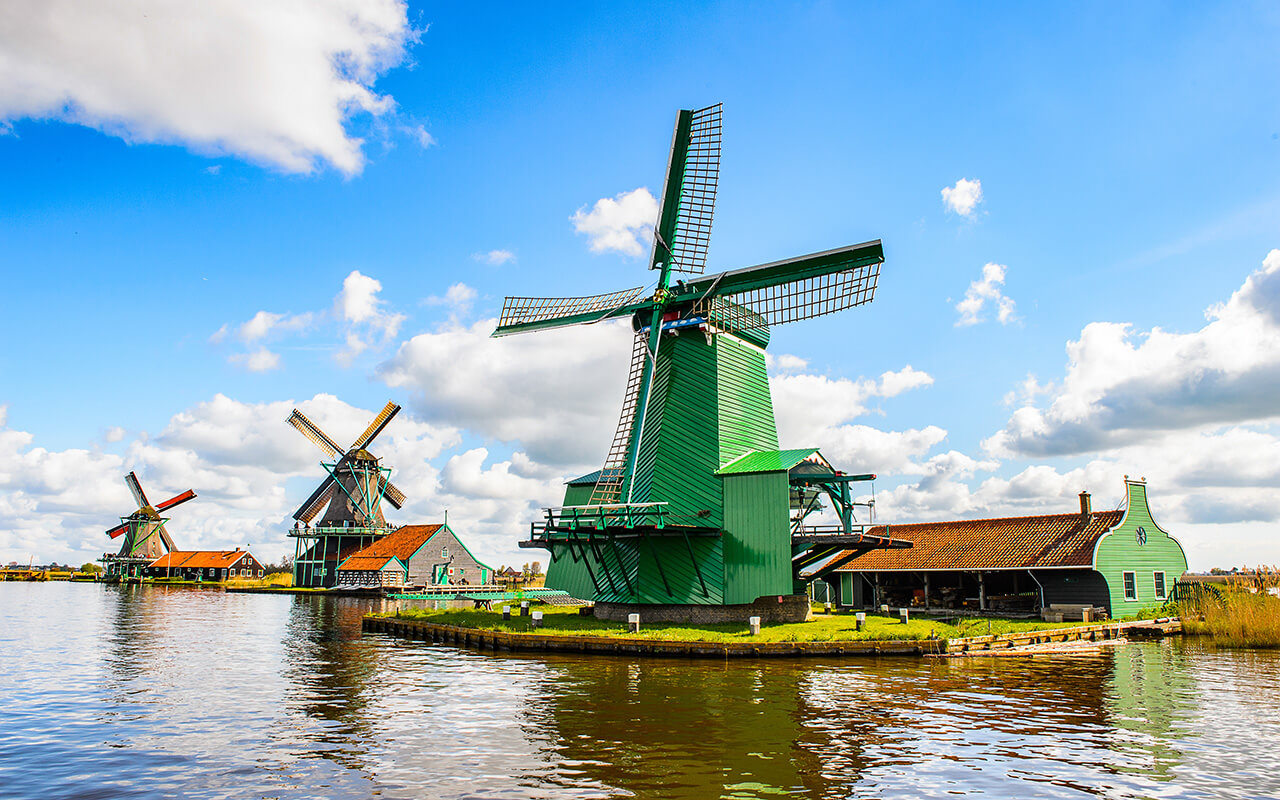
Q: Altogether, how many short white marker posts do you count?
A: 9